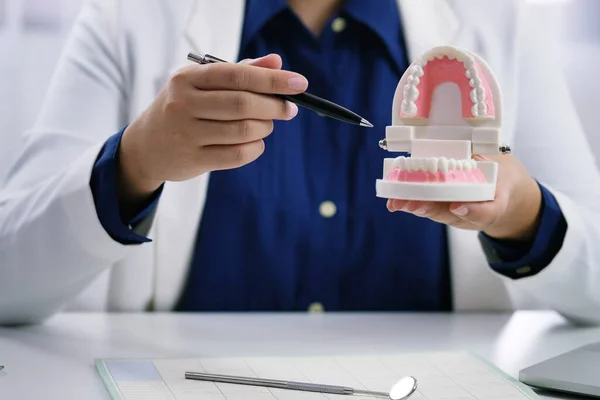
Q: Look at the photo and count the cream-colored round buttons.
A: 3